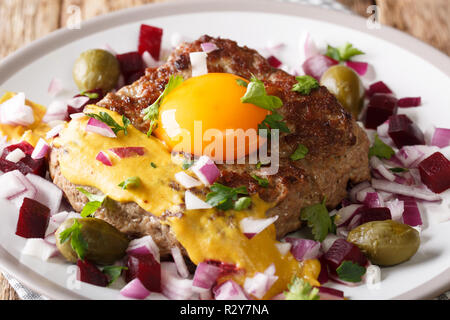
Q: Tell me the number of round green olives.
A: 4